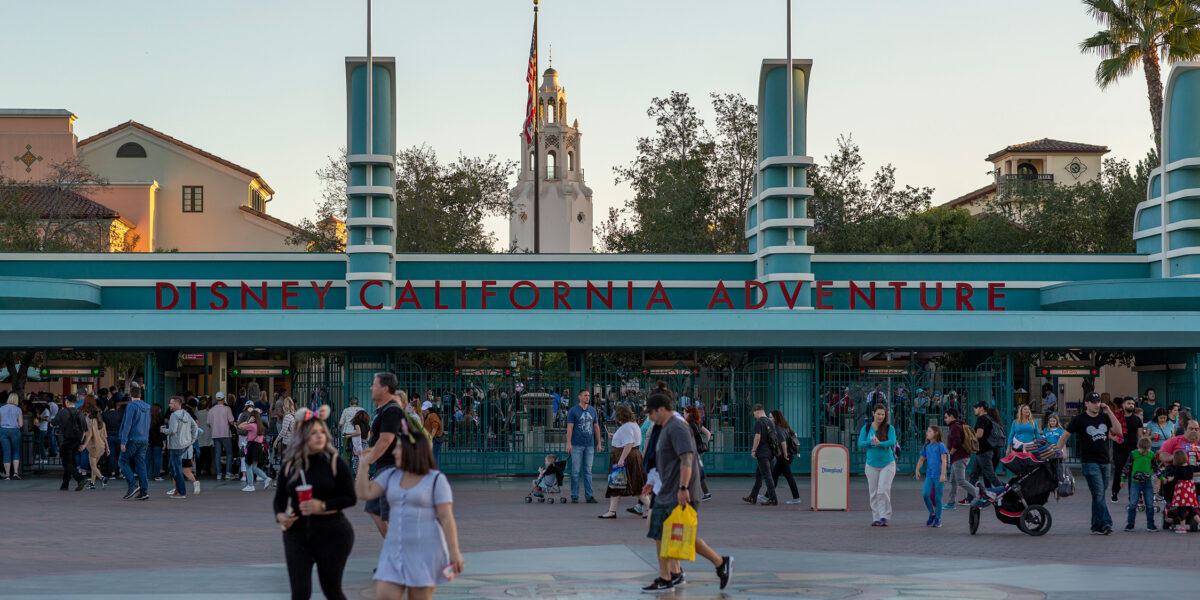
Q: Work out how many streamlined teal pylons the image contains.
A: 3